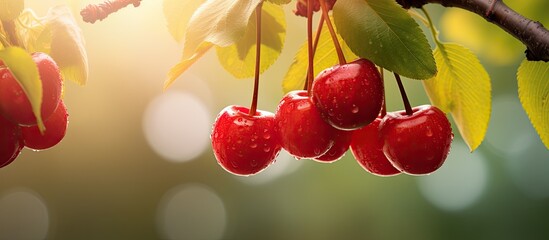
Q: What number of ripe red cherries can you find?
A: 9